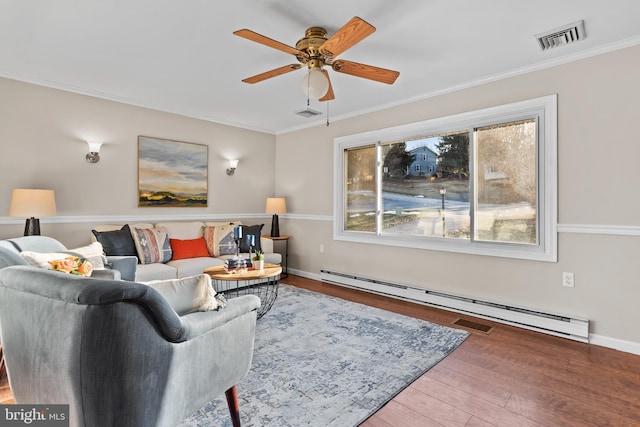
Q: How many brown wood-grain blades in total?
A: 5